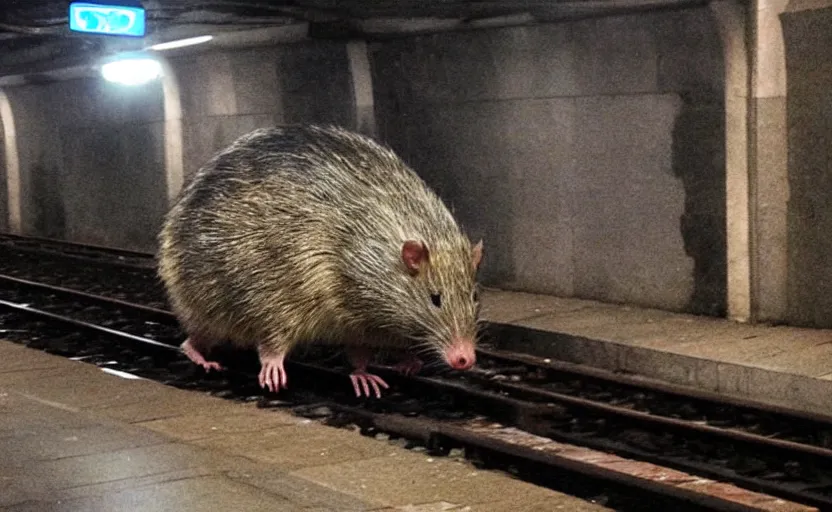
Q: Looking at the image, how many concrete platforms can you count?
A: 2